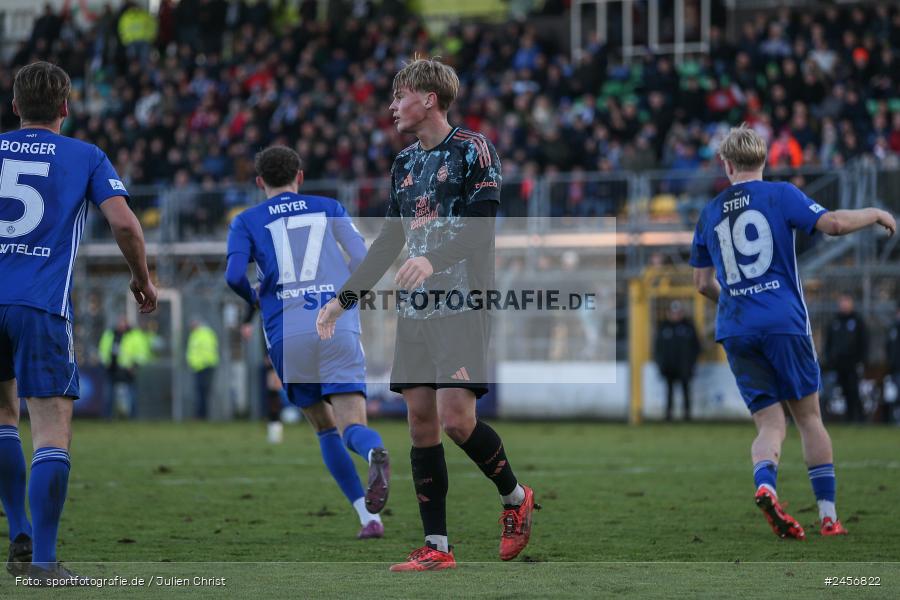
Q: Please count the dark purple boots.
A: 2